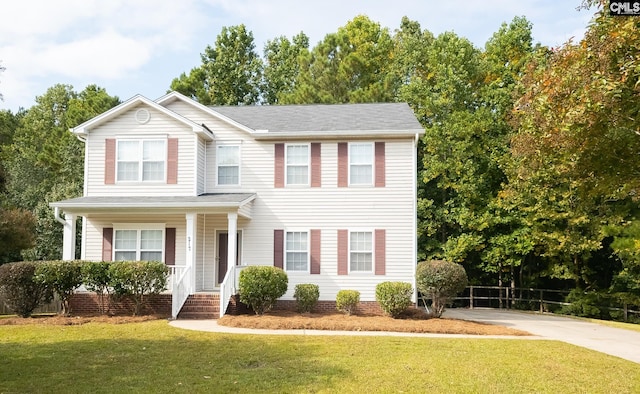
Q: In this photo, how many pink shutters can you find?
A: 12